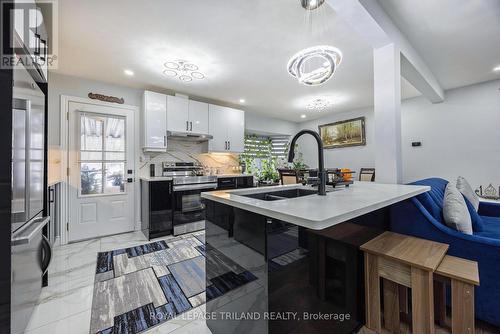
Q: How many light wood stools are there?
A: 2